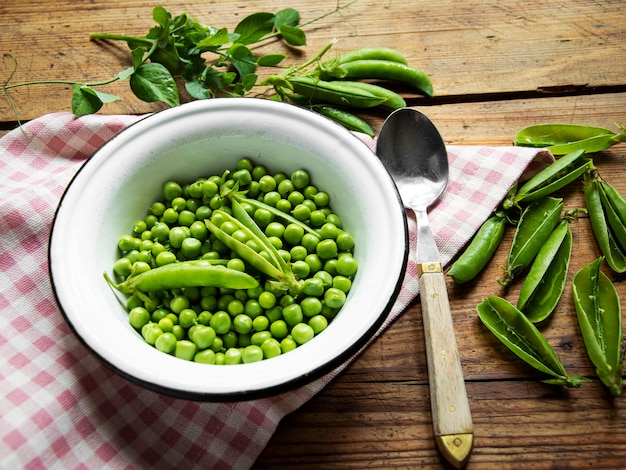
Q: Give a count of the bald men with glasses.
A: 0